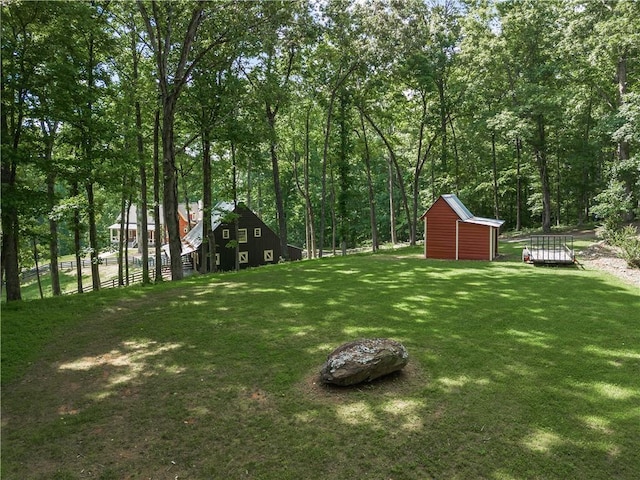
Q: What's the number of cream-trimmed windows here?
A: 6